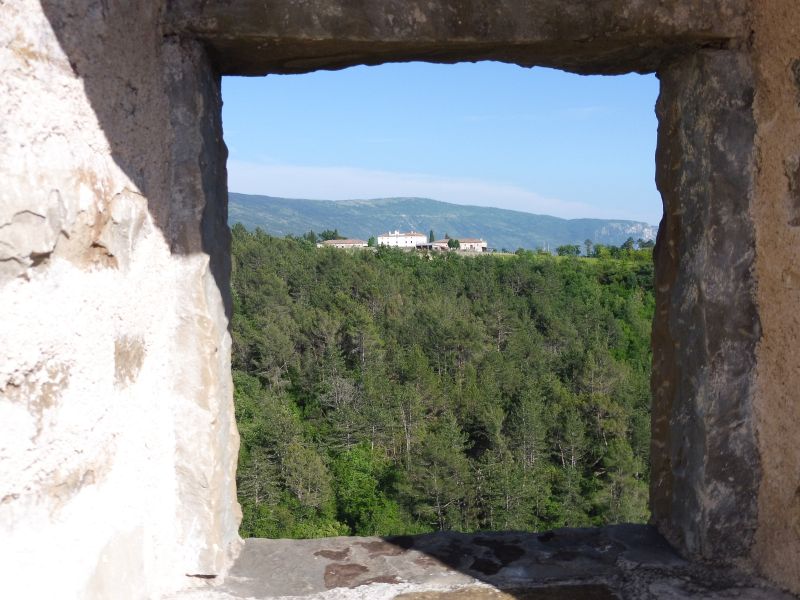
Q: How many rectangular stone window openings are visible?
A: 1